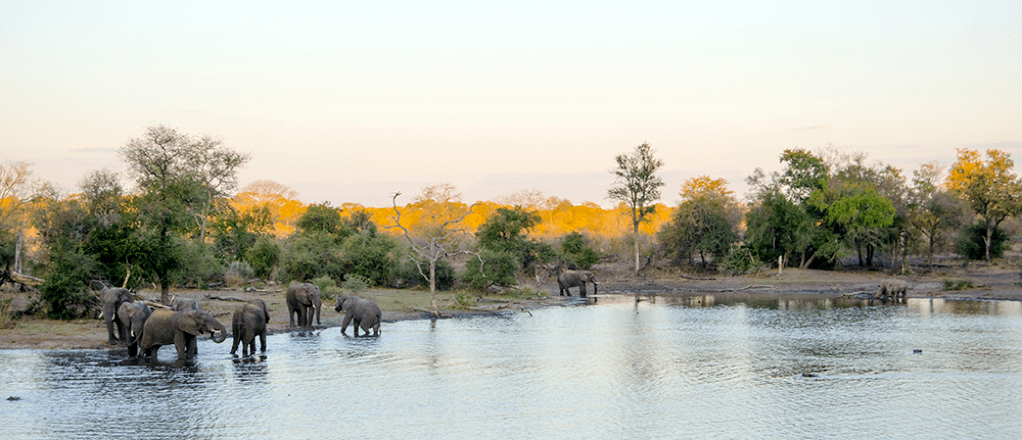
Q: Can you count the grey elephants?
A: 8